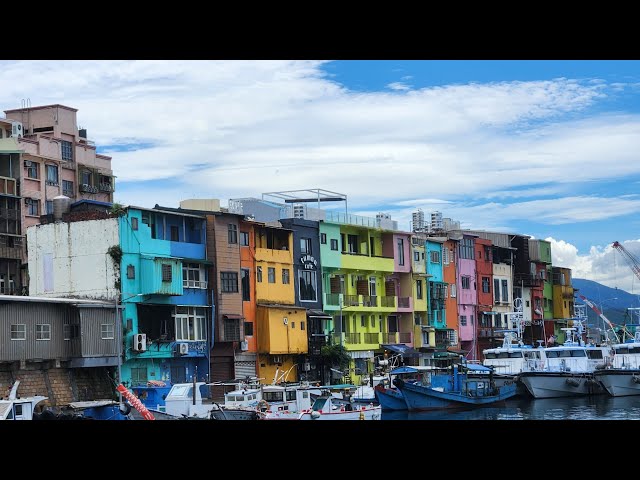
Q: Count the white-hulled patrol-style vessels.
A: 3